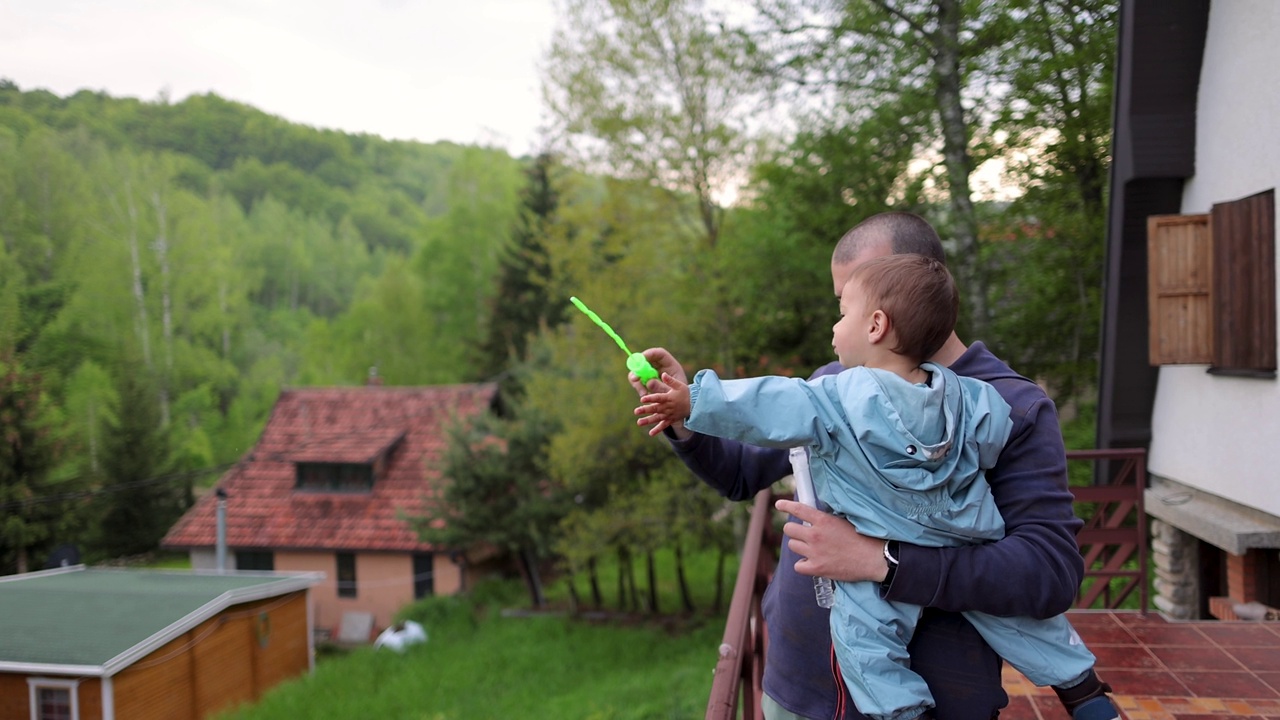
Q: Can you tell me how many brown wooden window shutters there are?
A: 2